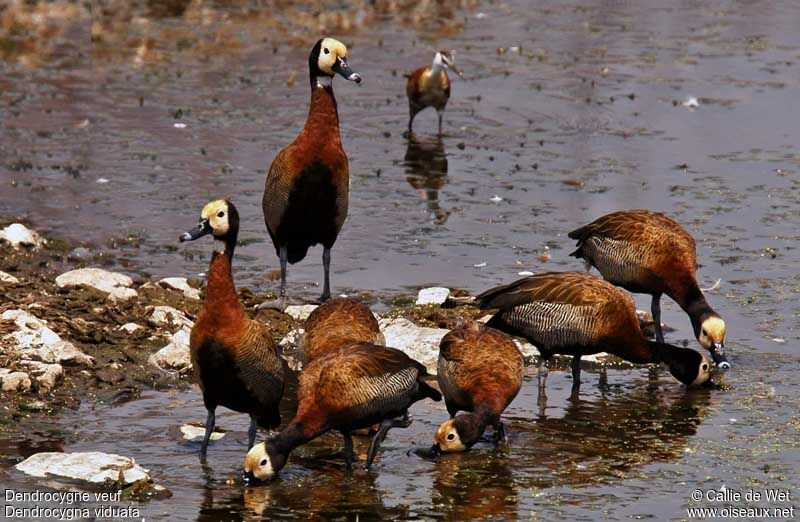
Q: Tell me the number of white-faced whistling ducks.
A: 7